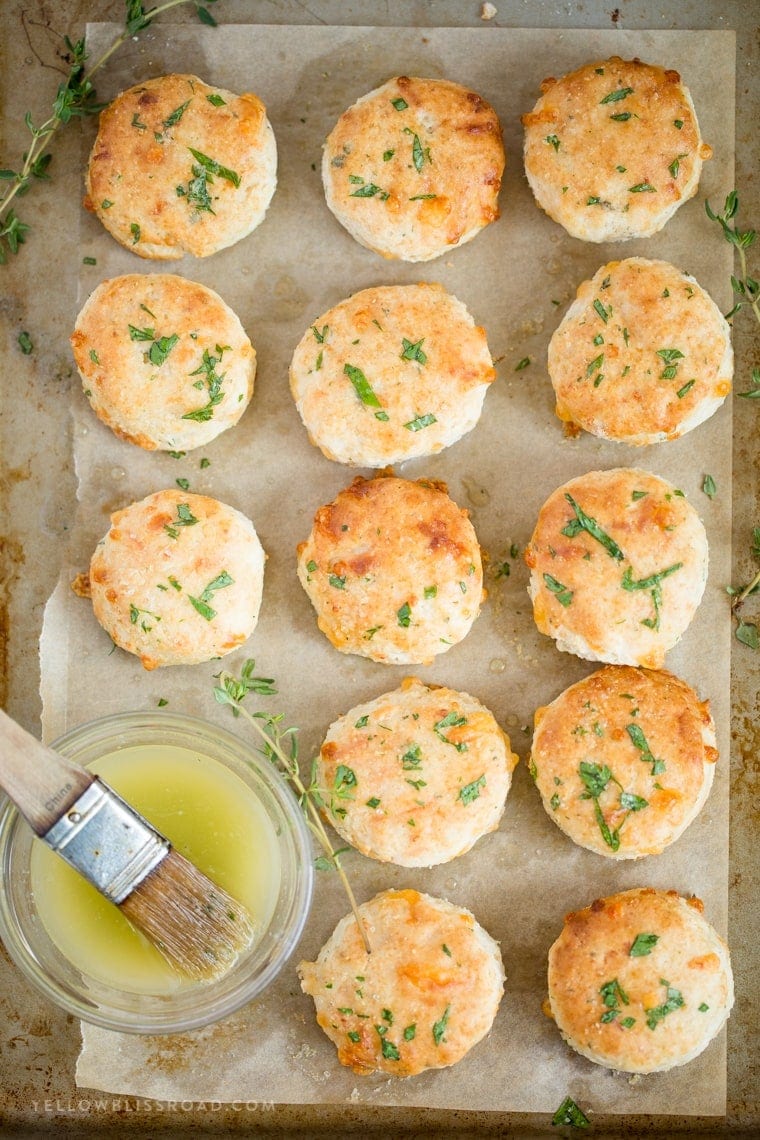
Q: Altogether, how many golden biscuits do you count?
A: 13